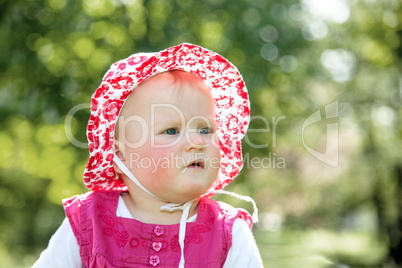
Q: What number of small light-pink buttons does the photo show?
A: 3